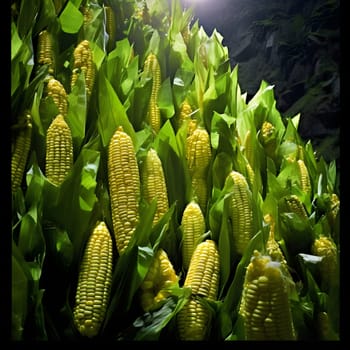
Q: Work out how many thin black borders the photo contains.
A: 3